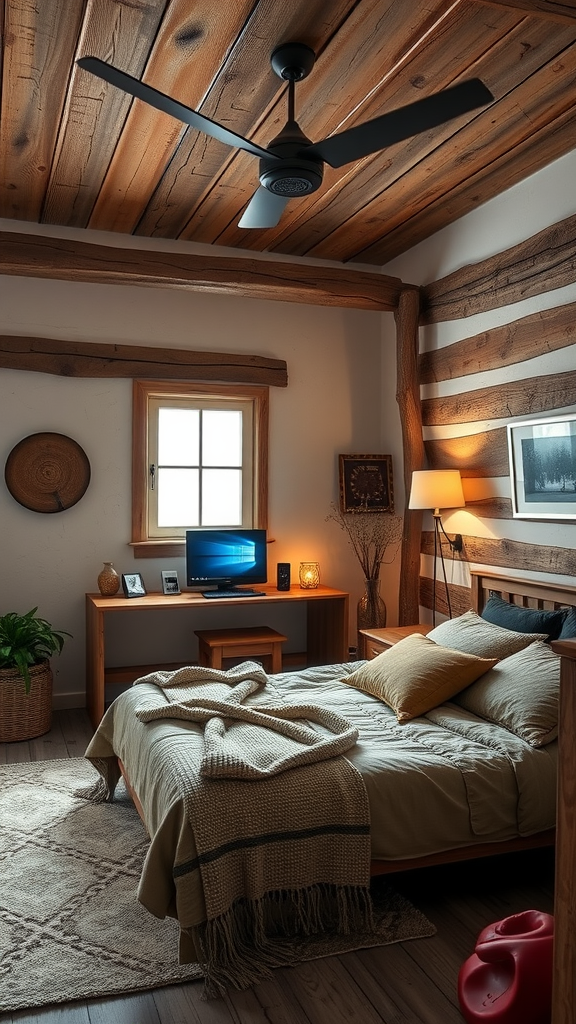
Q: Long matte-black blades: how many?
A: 3